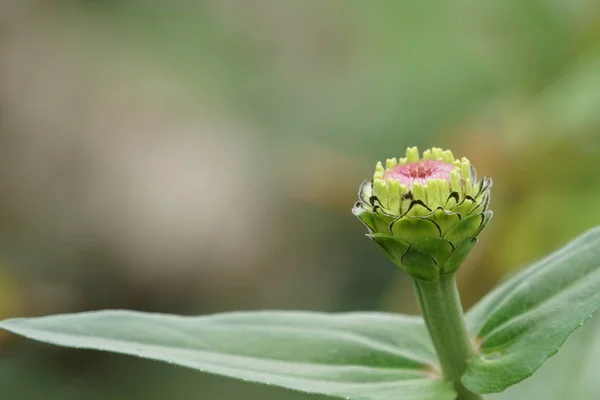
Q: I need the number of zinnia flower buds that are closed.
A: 1